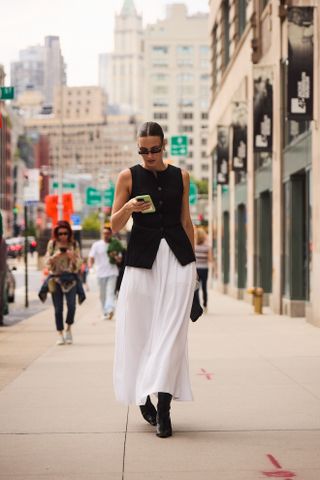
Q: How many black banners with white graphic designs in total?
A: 4